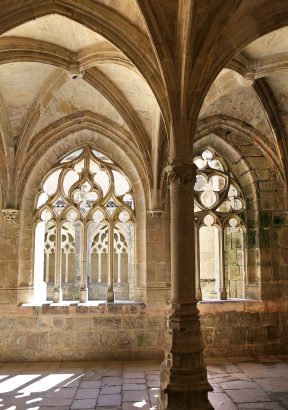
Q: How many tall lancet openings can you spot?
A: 6